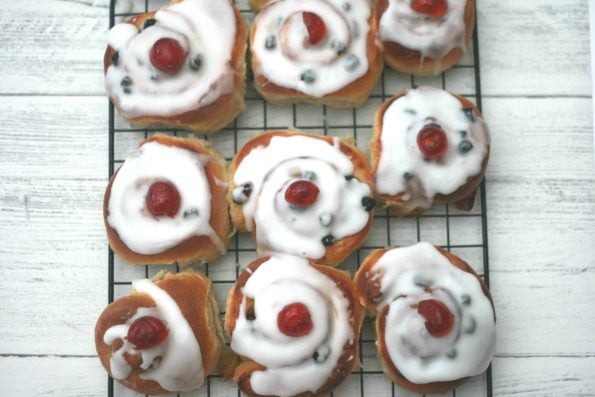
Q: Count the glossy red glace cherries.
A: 9